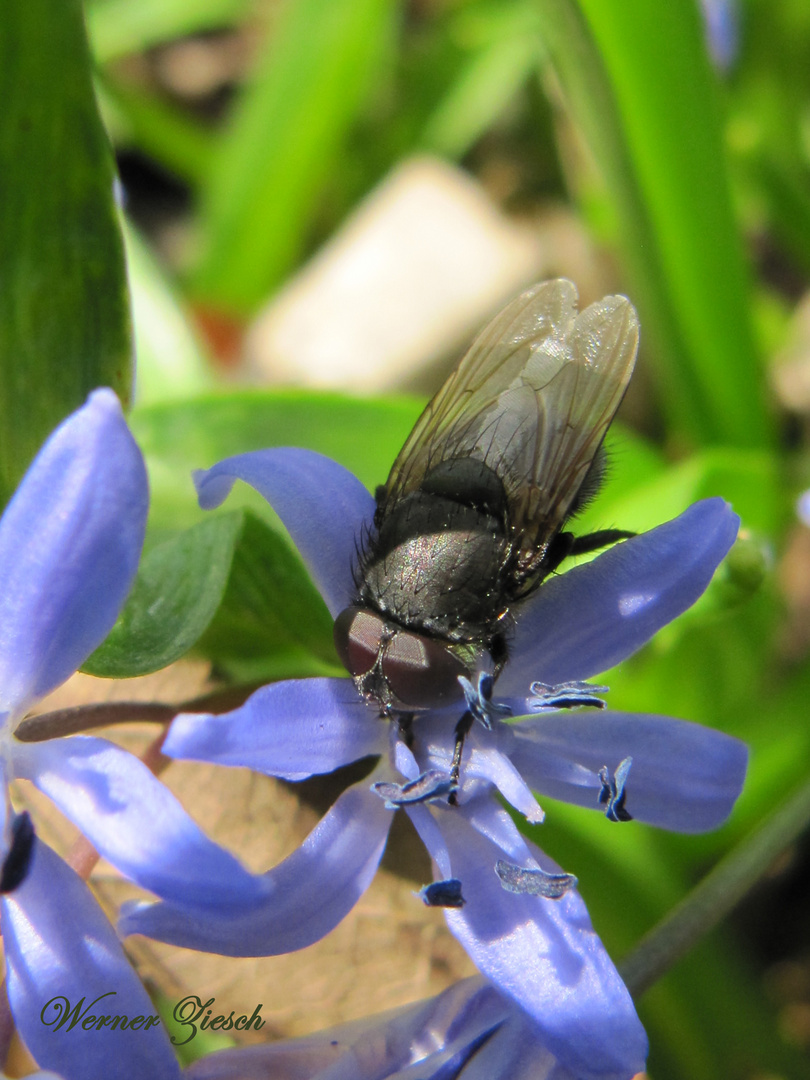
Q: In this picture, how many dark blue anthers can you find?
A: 7